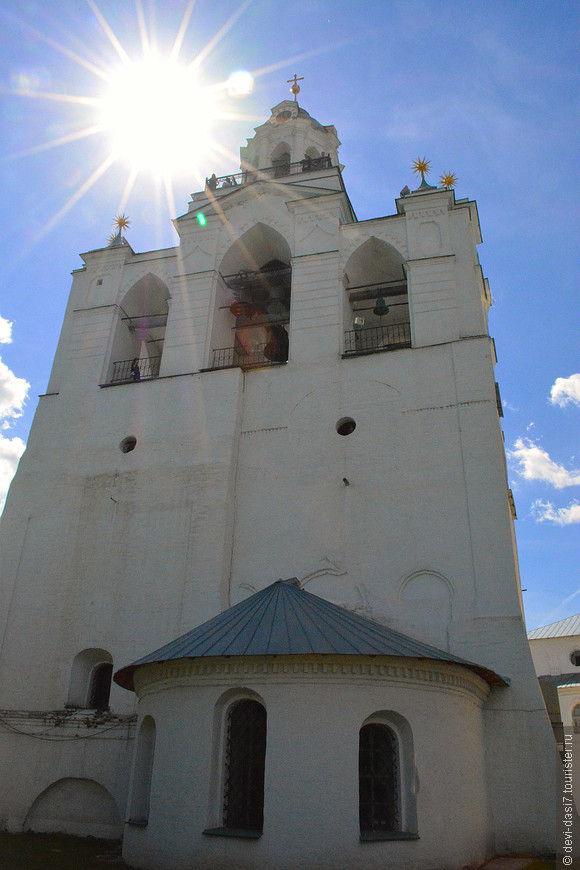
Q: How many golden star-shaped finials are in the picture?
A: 4